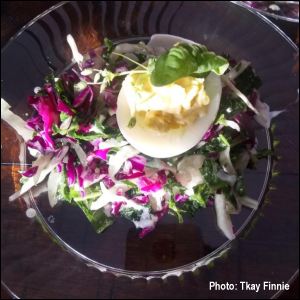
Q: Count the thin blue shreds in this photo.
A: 0